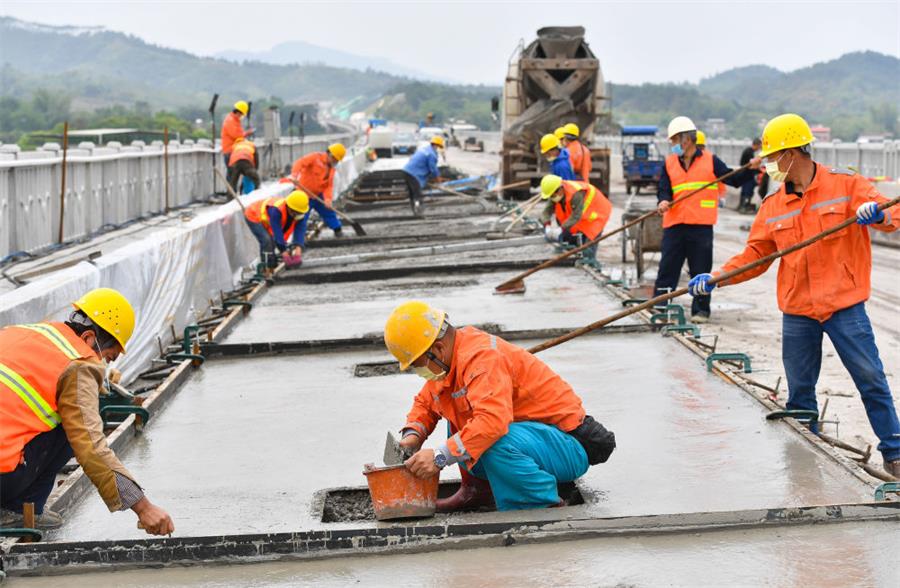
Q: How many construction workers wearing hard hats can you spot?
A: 14